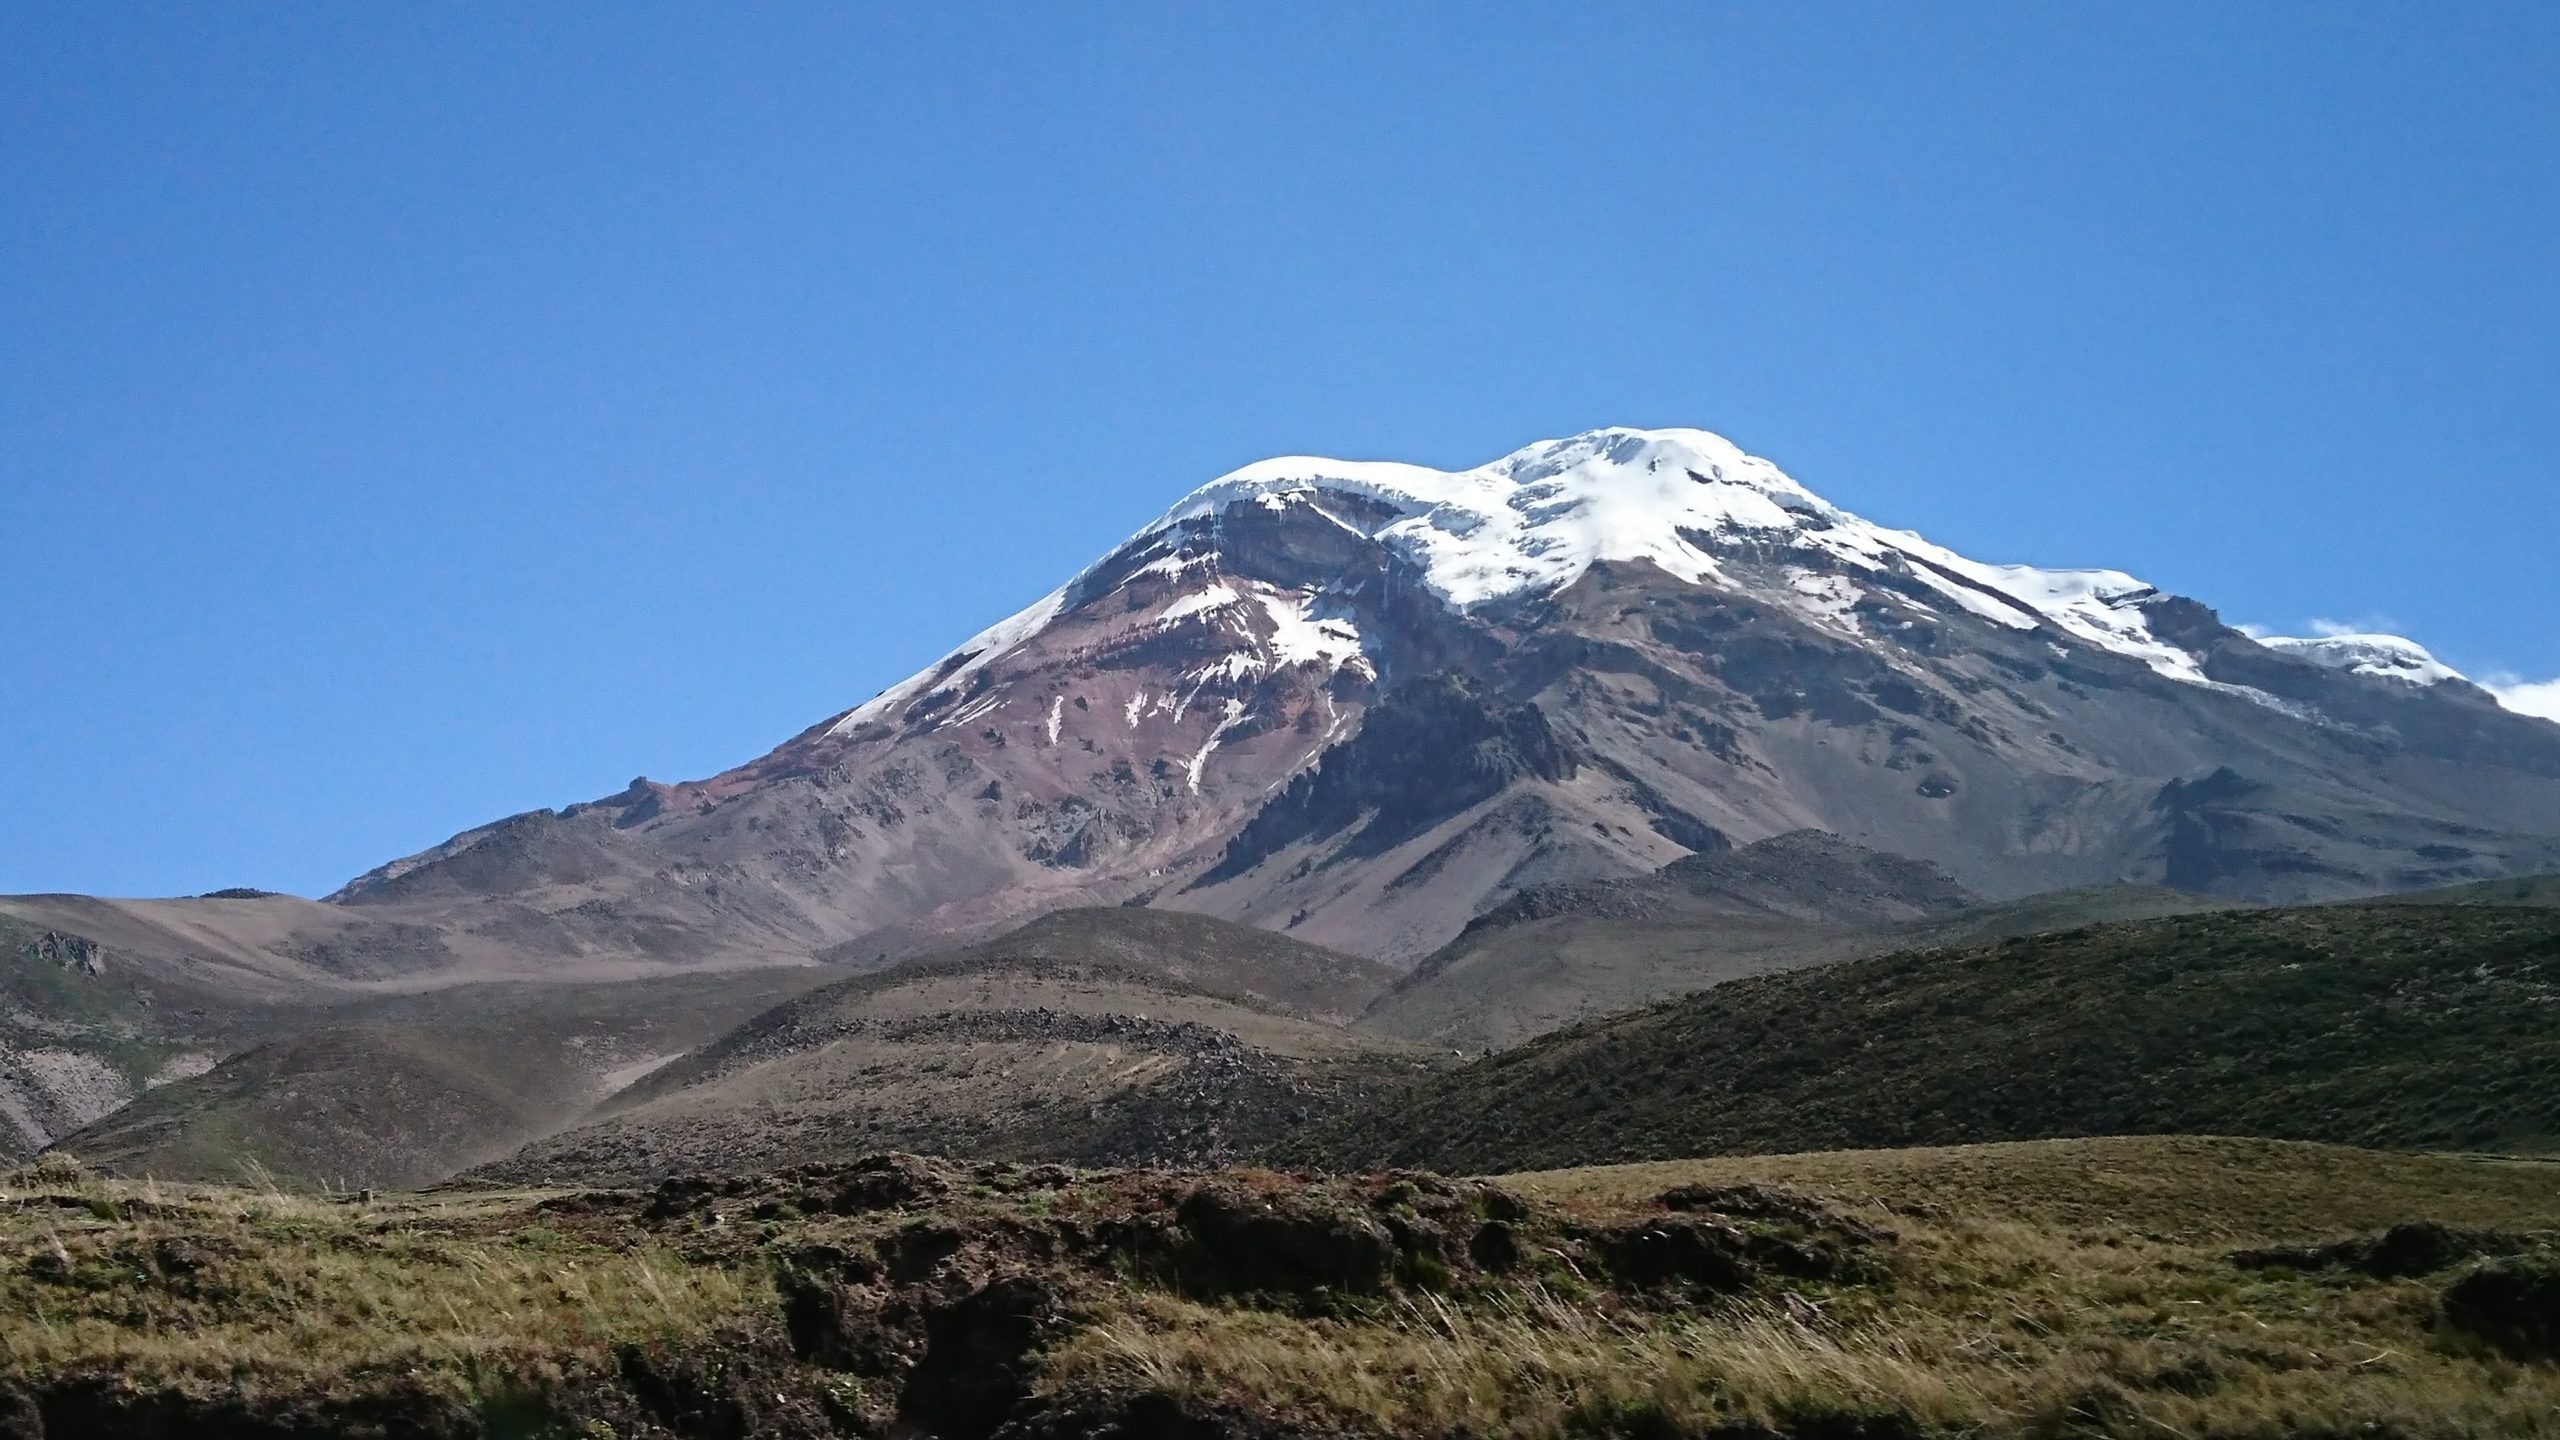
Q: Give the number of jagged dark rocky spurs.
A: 1